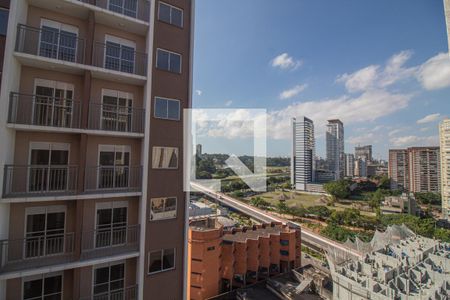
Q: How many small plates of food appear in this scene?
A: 0